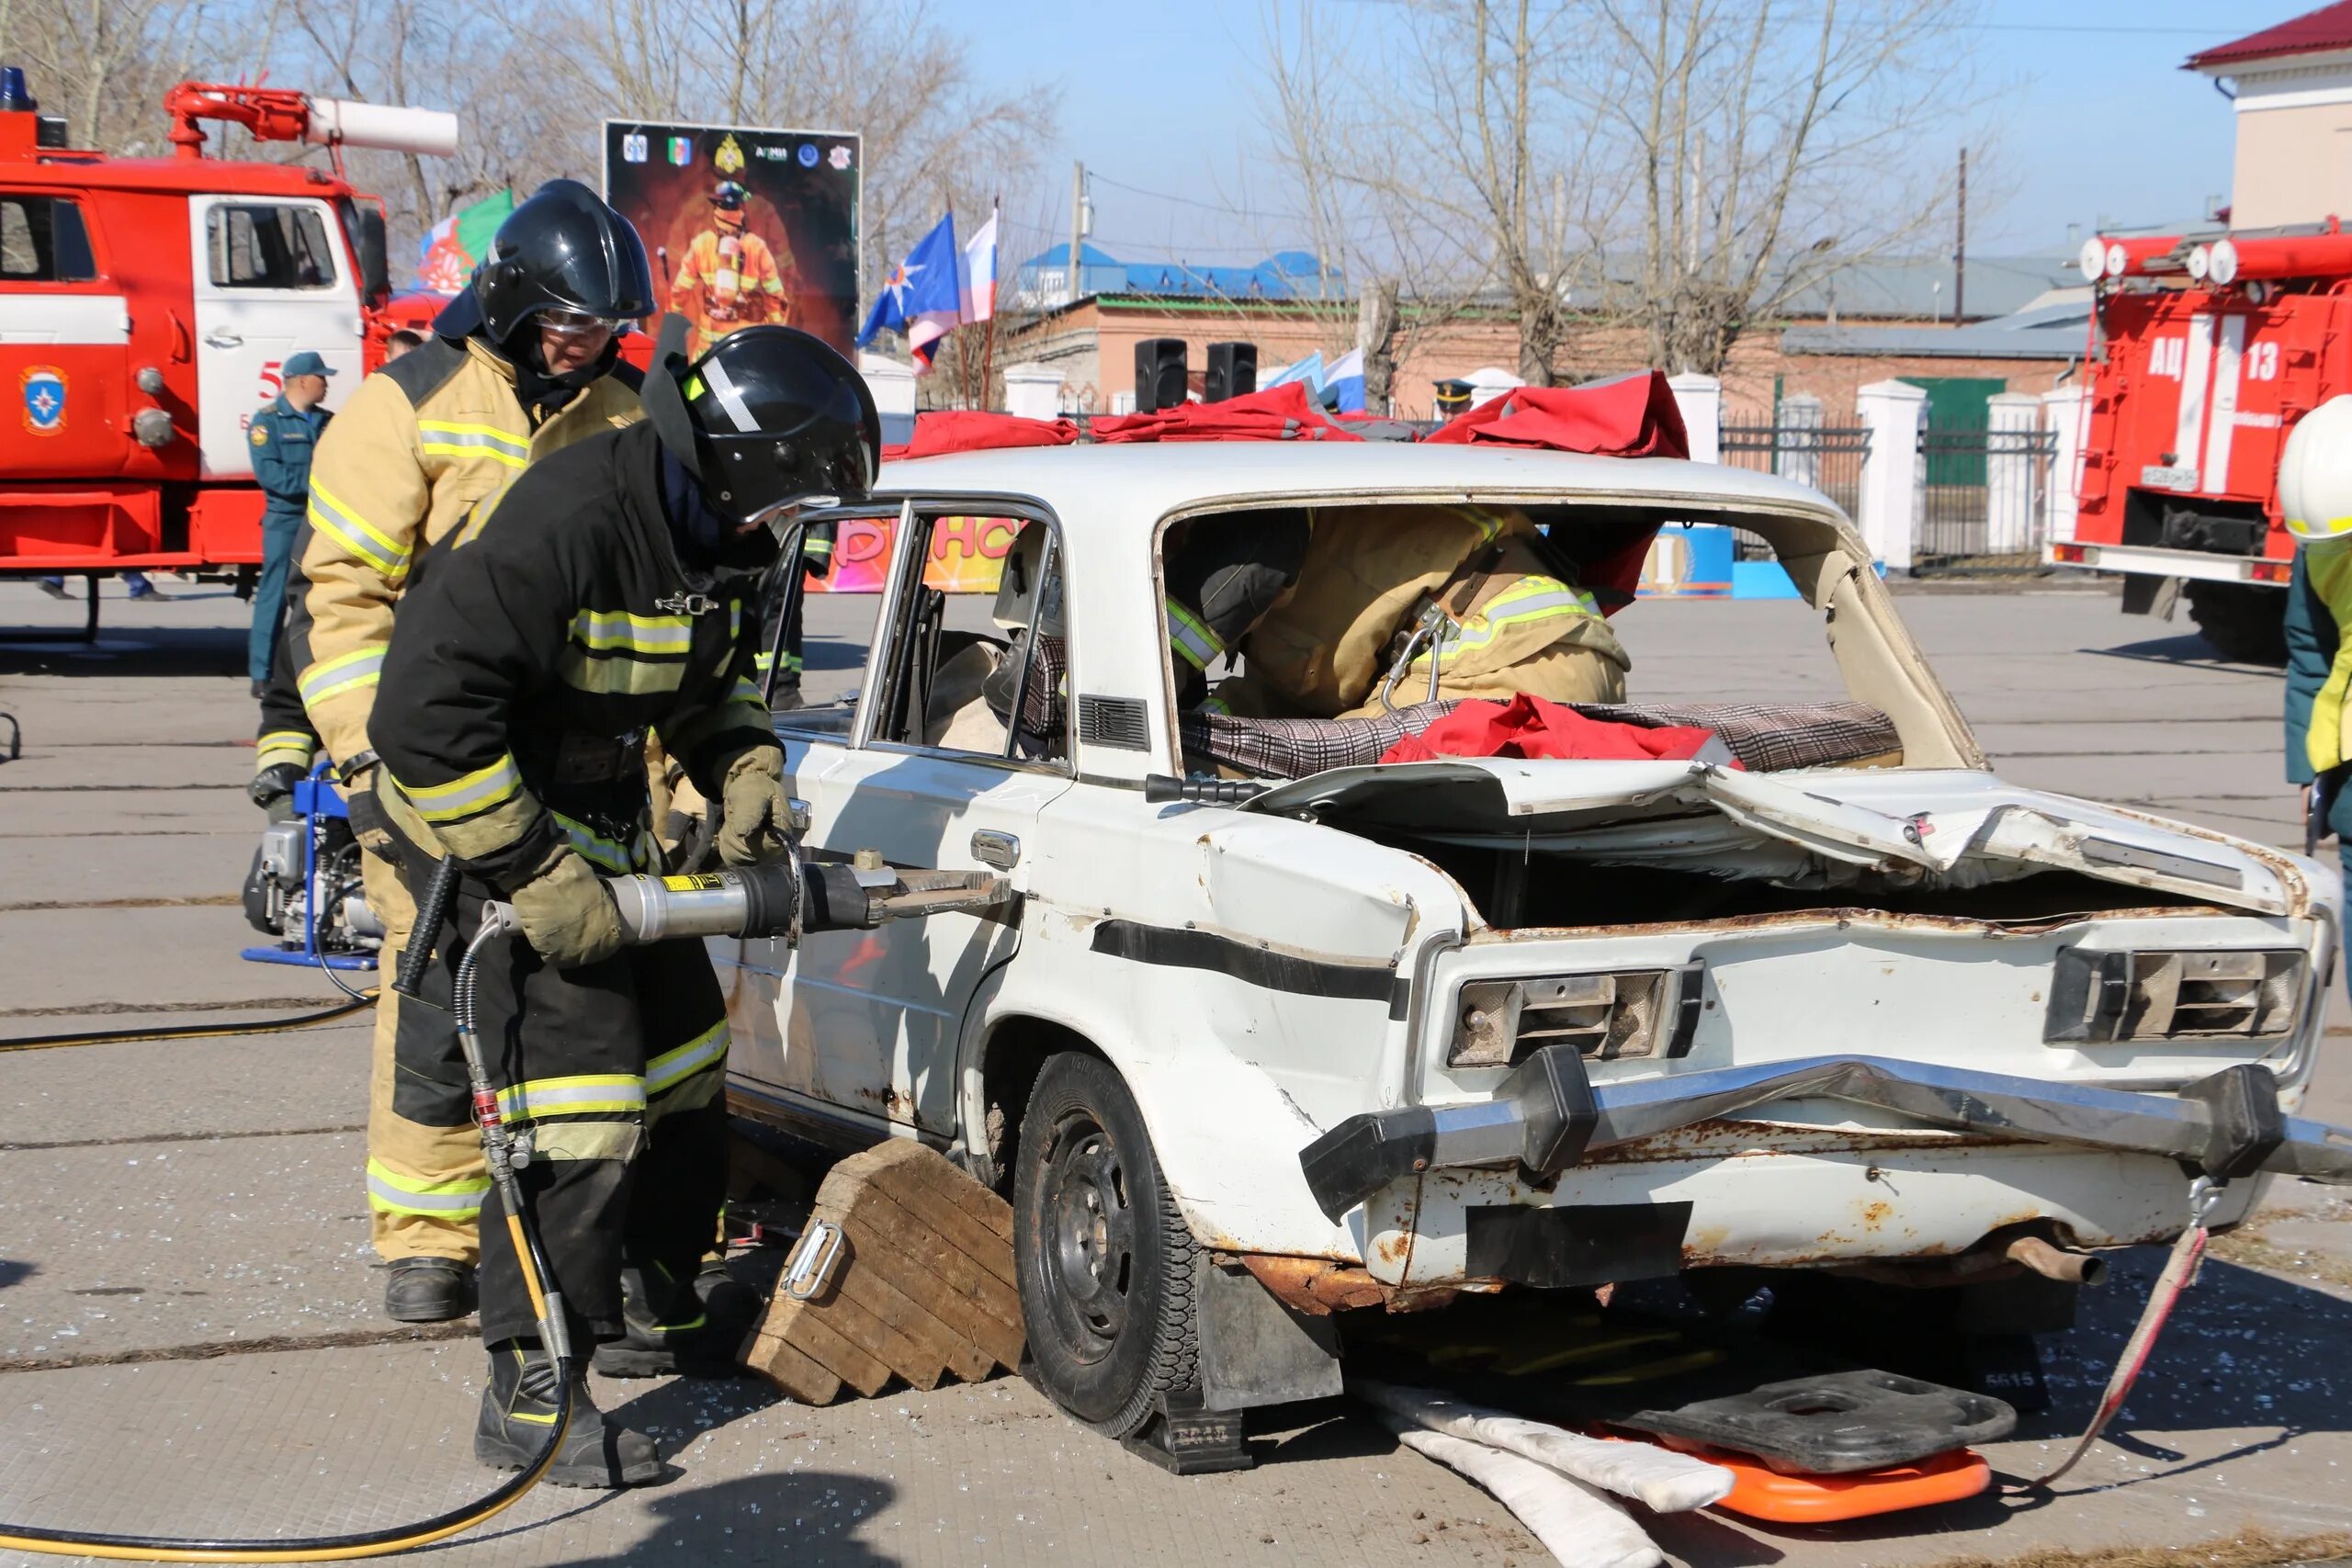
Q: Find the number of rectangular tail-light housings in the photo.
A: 2